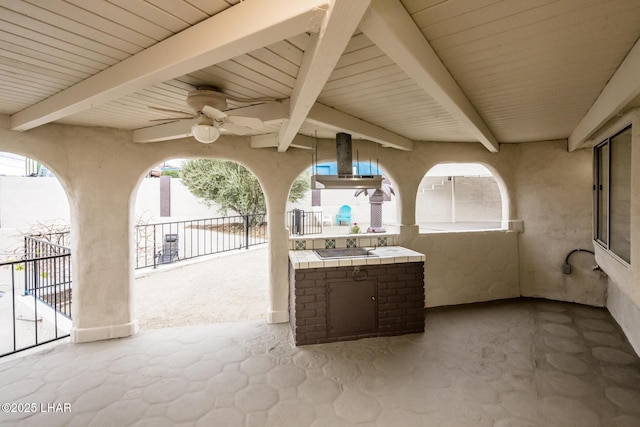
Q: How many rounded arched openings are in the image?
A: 4